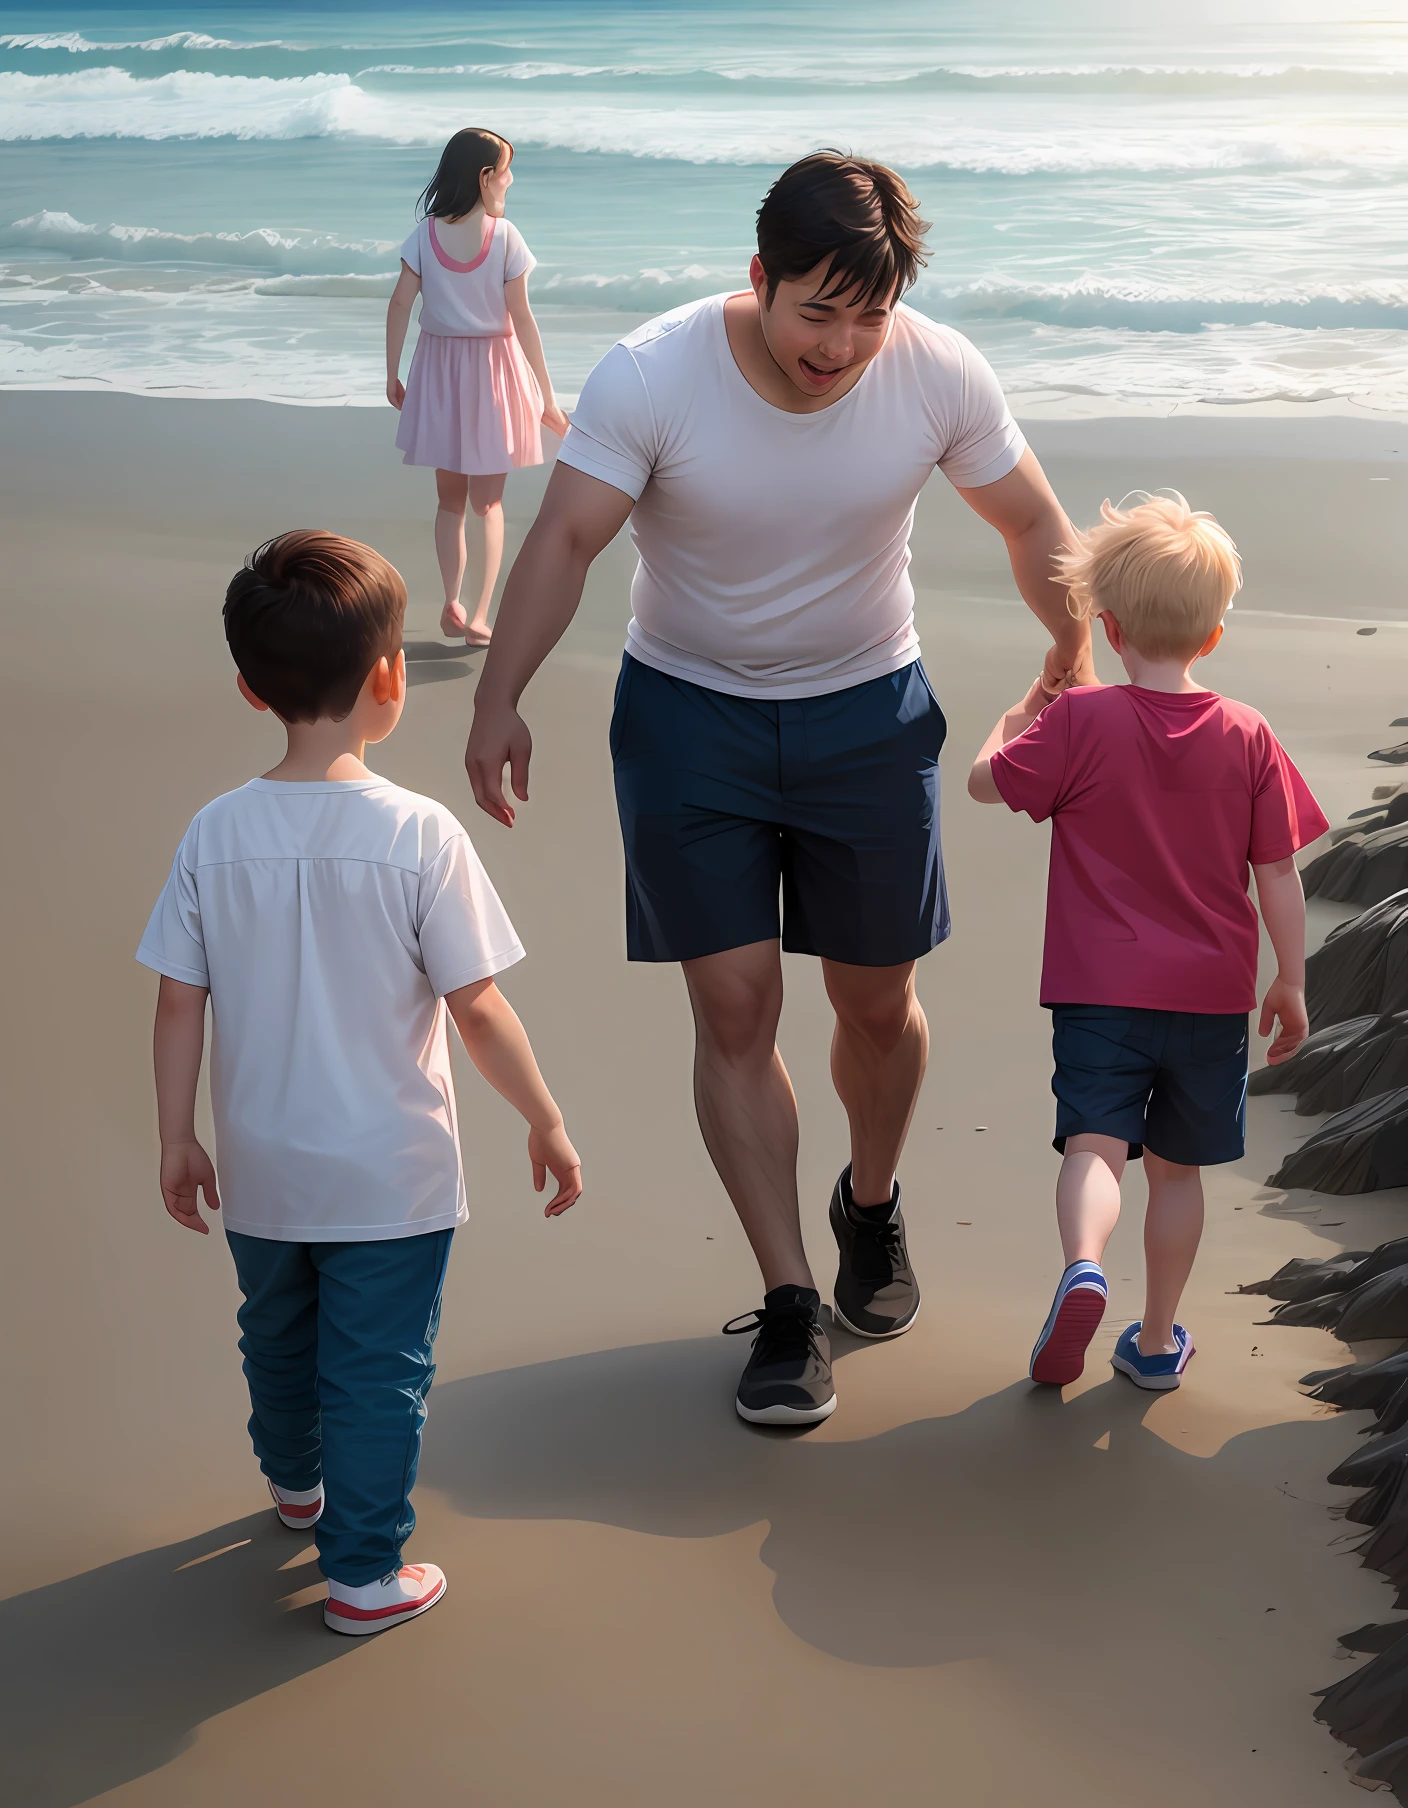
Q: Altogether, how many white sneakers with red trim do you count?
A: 2